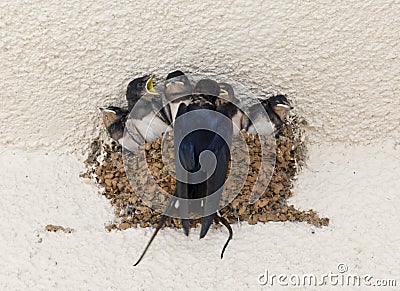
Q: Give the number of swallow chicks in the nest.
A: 5